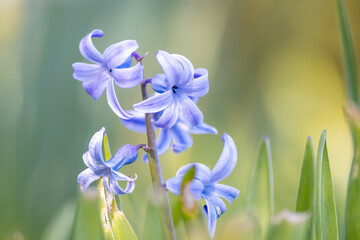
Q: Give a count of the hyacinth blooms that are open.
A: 5